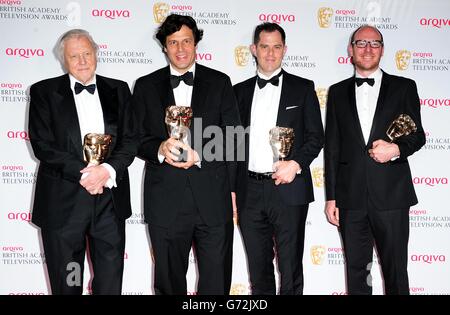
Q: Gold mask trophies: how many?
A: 4